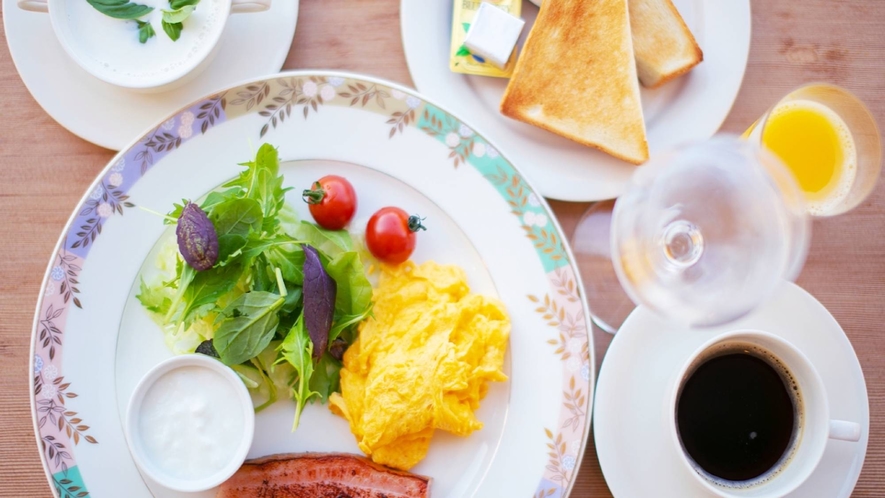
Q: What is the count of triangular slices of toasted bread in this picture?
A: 2